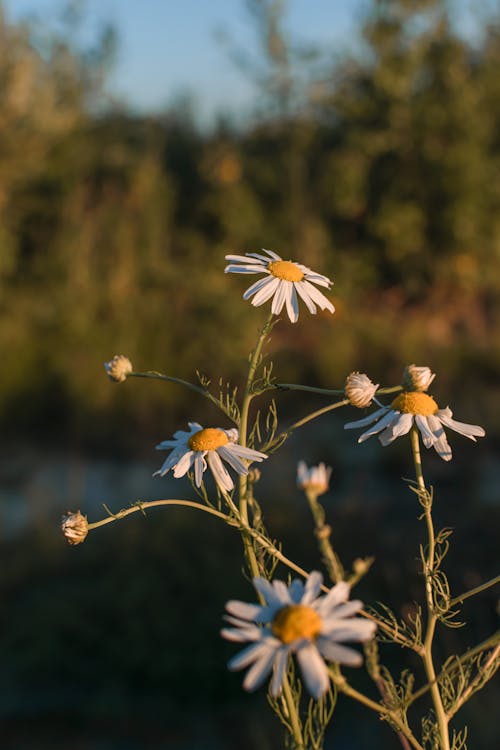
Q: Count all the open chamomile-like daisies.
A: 4